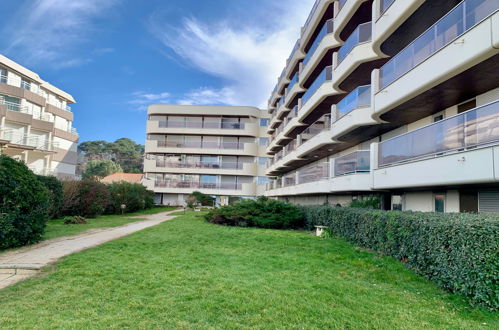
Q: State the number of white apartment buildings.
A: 3